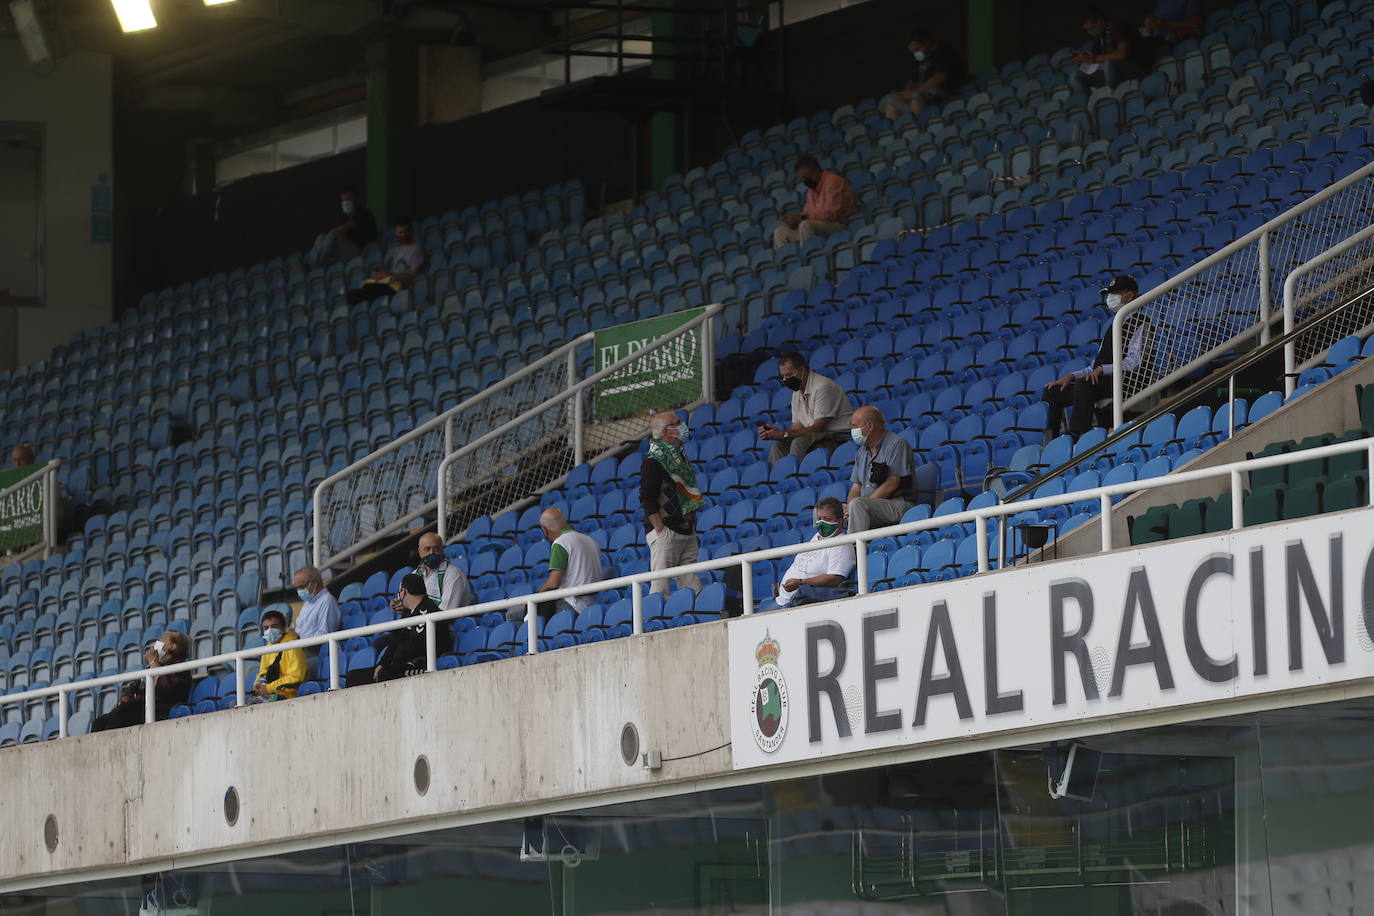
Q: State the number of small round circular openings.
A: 4